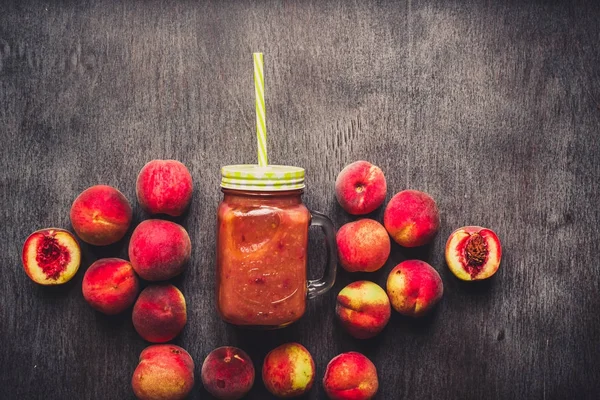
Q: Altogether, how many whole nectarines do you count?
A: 14